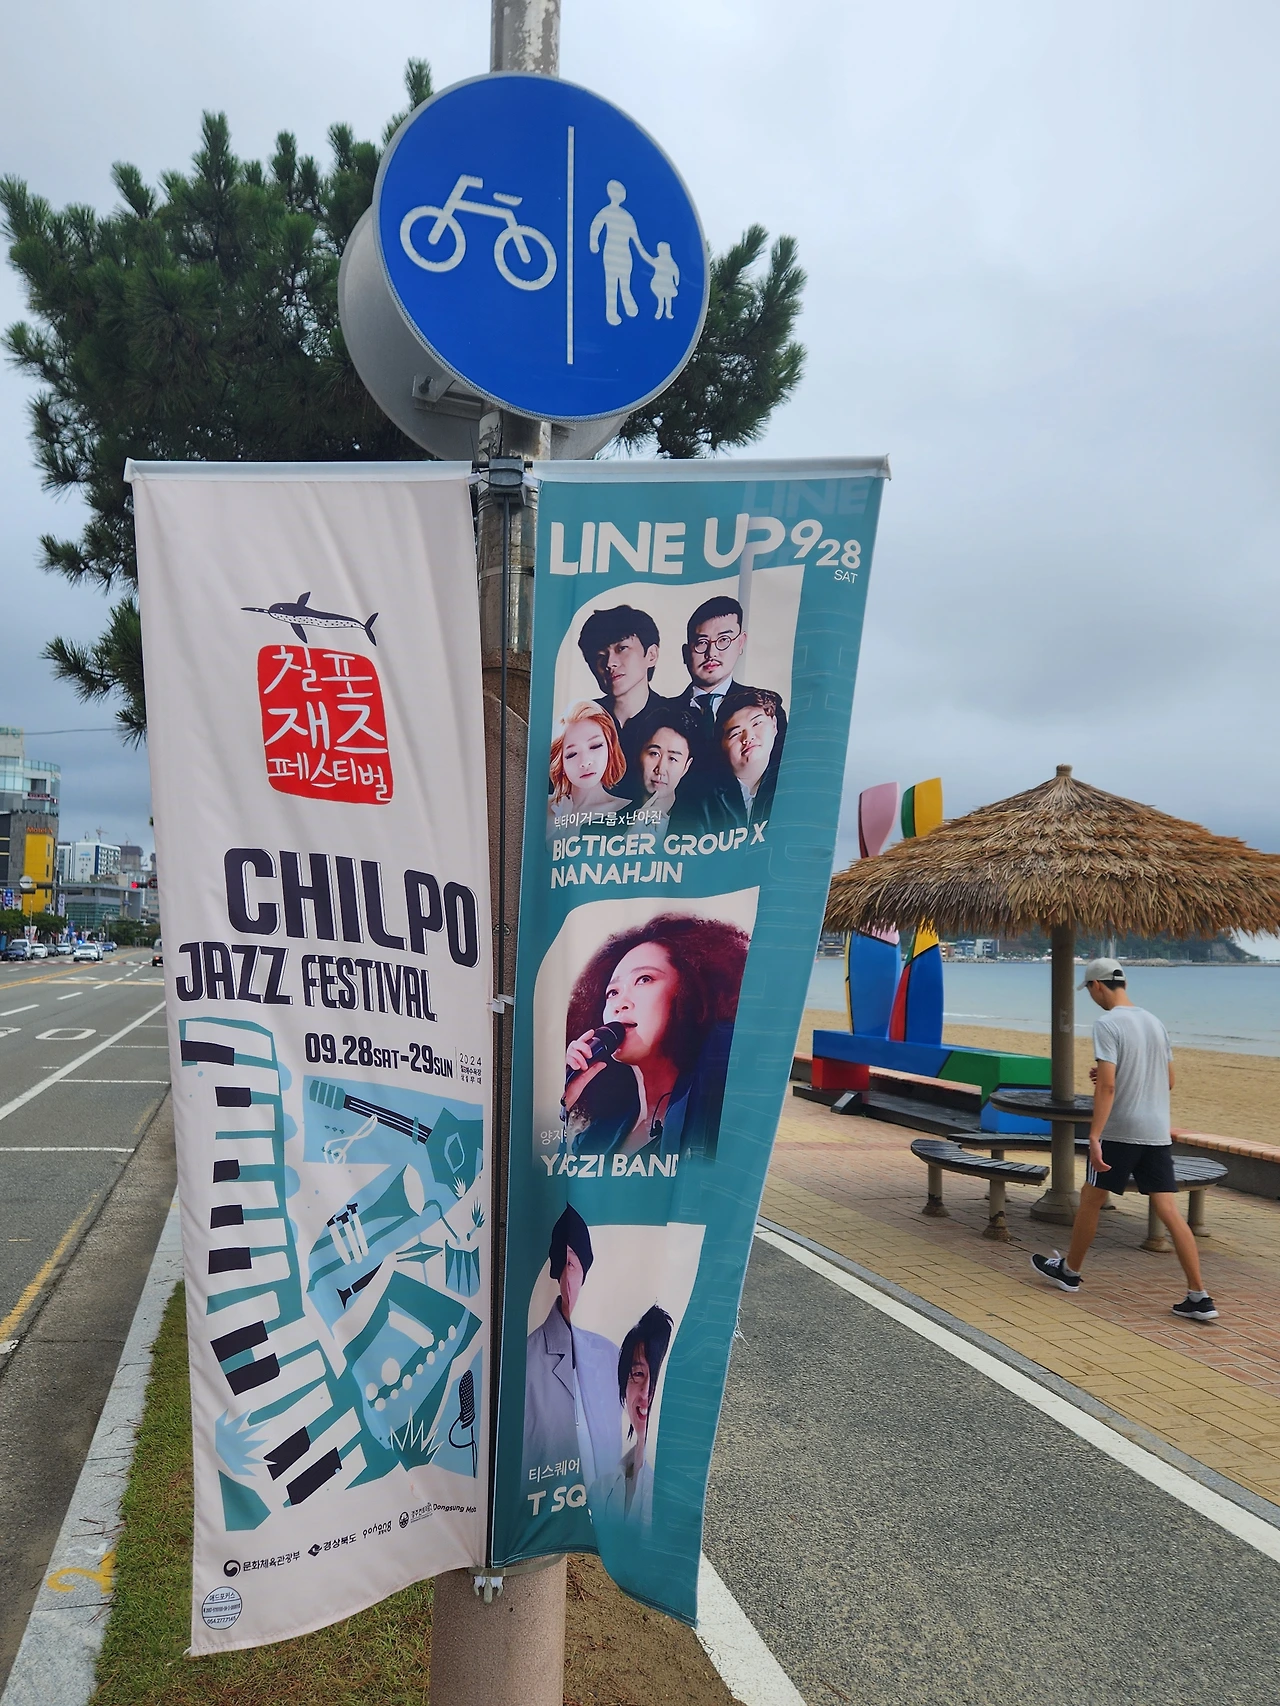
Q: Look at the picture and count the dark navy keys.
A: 9